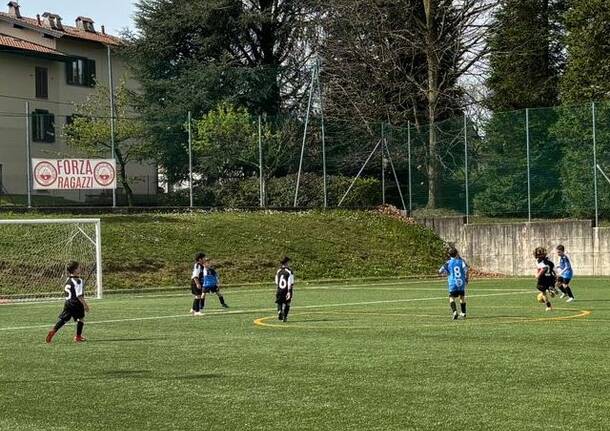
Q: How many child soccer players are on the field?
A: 7